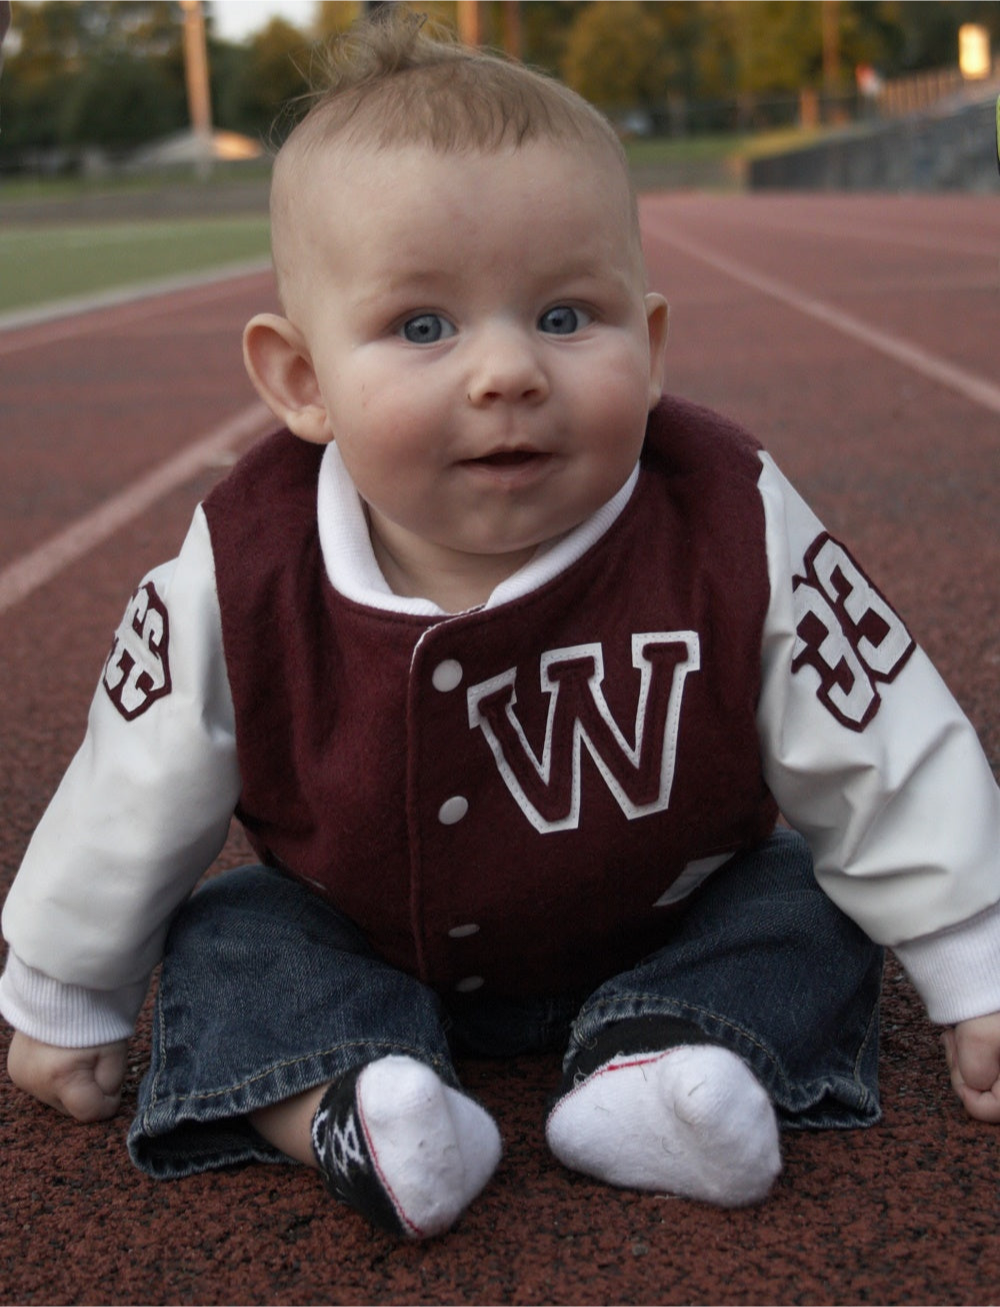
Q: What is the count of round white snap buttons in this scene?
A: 4